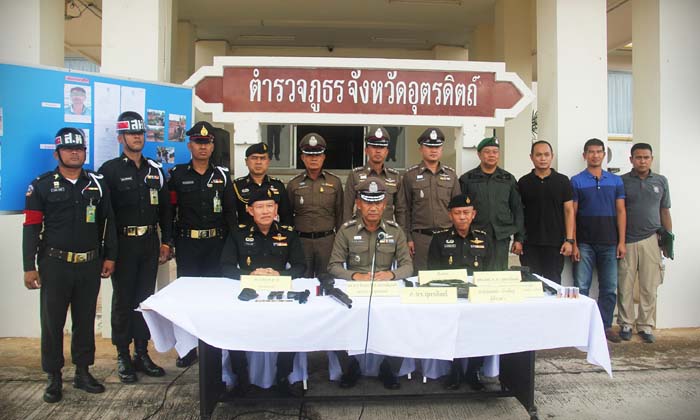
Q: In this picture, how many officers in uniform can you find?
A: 11